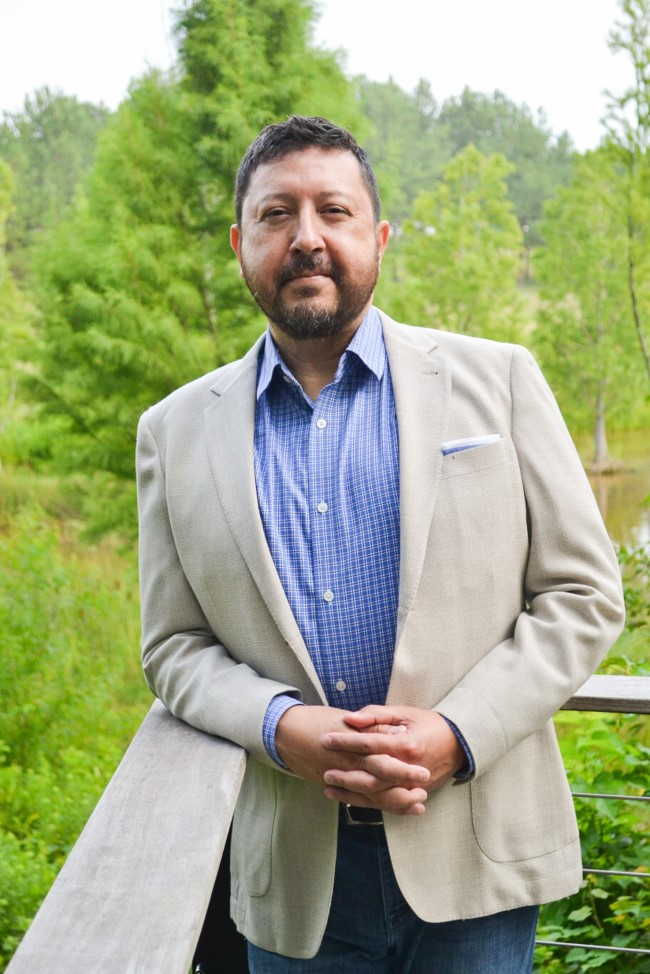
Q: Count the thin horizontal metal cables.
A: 3